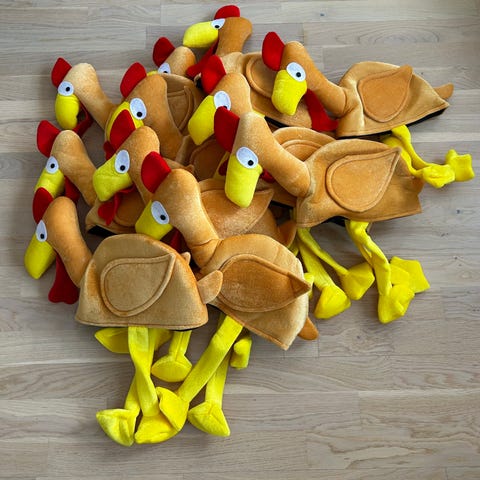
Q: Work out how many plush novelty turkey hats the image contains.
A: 11